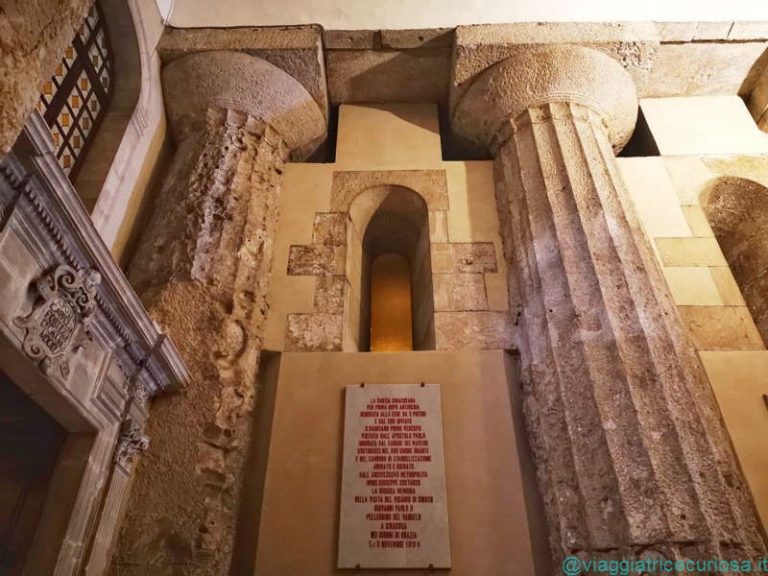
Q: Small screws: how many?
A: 4